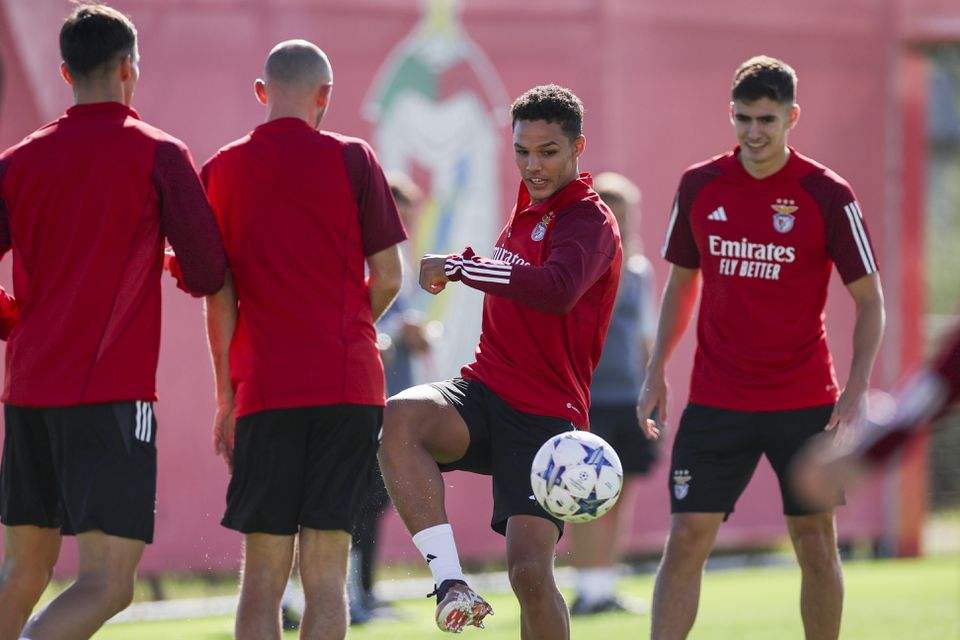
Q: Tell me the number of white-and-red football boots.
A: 1